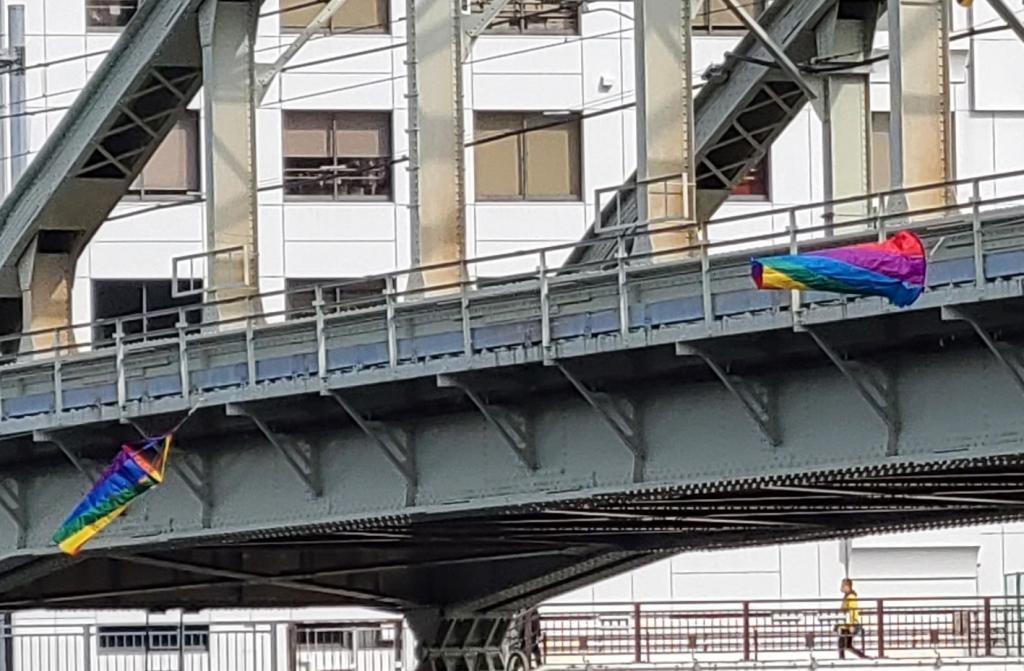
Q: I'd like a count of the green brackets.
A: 10